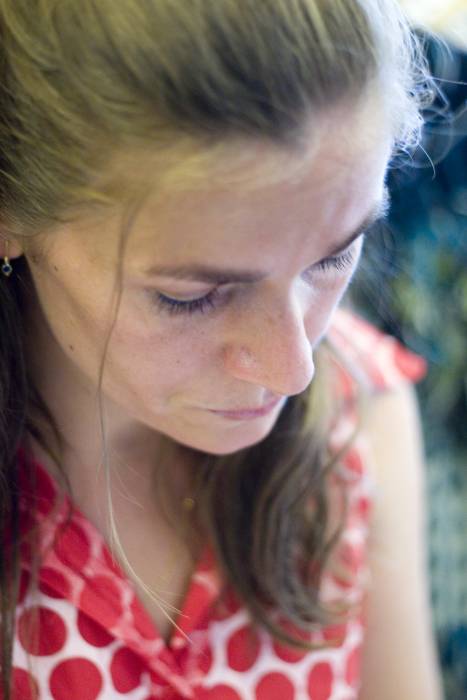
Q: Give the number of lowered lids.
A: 2